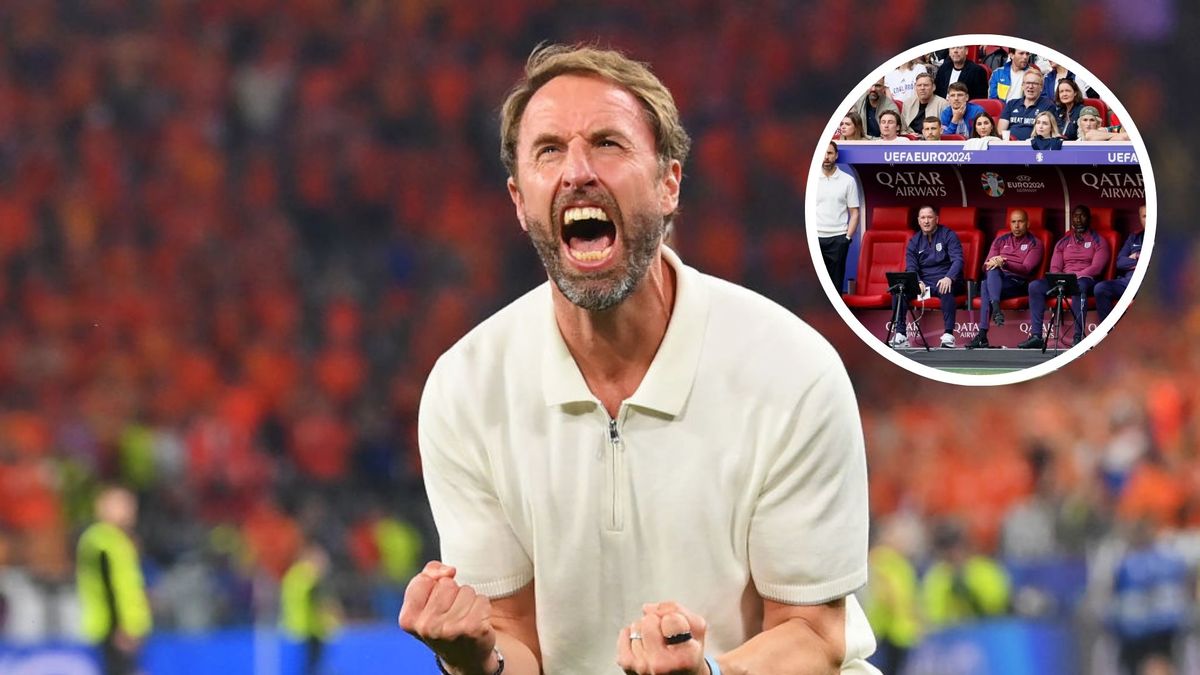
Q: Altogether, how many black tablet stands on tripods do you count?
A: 2